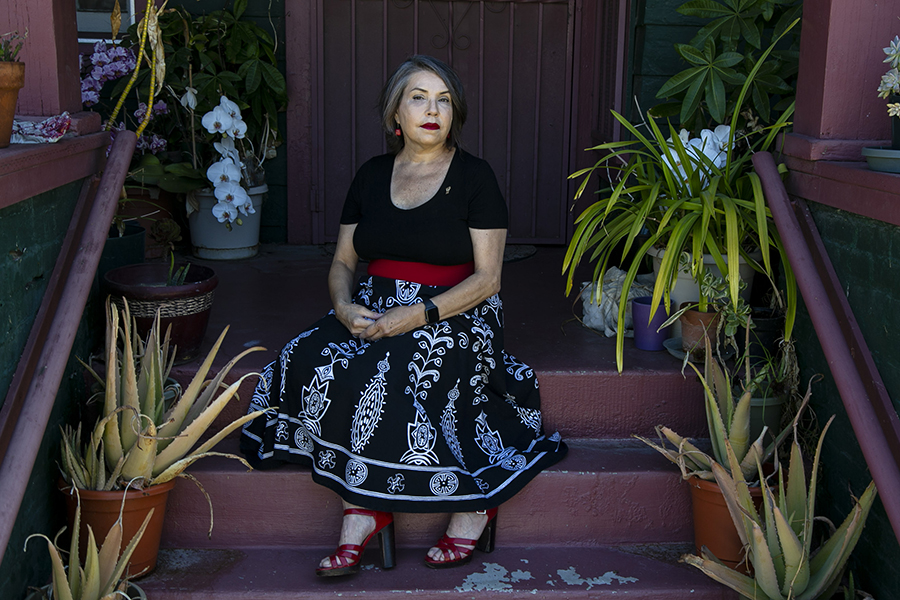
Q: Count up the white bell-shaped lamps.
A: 0